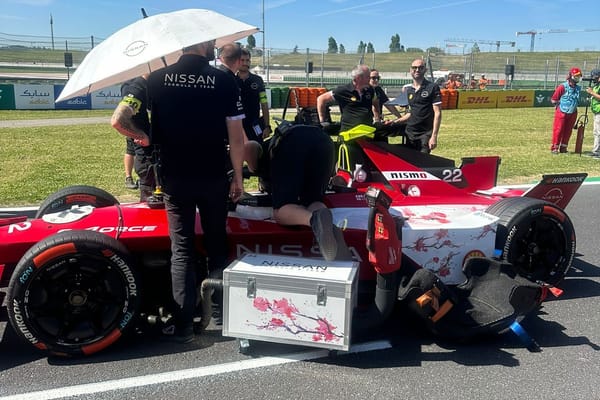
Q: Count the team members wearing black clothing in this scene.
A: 8